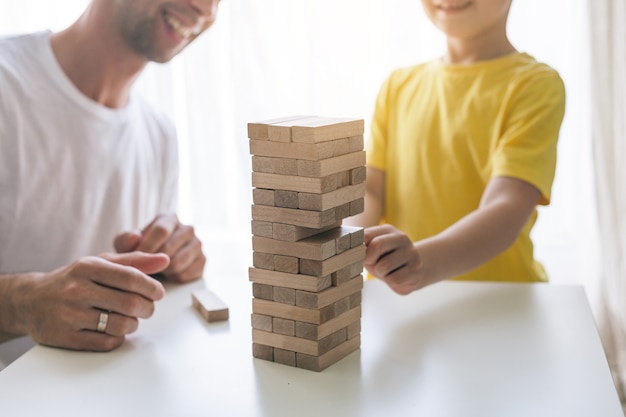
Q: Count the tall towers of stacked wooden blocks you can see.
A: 1